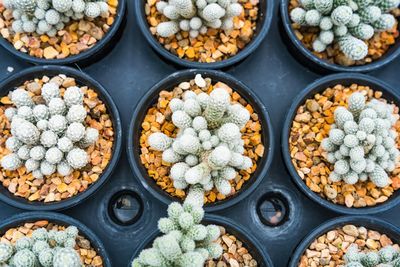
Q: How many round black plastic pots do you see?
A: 9